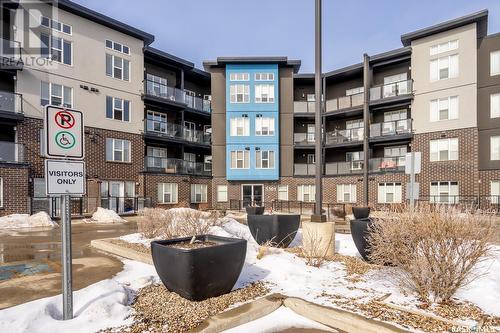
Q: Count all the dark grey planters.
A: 5